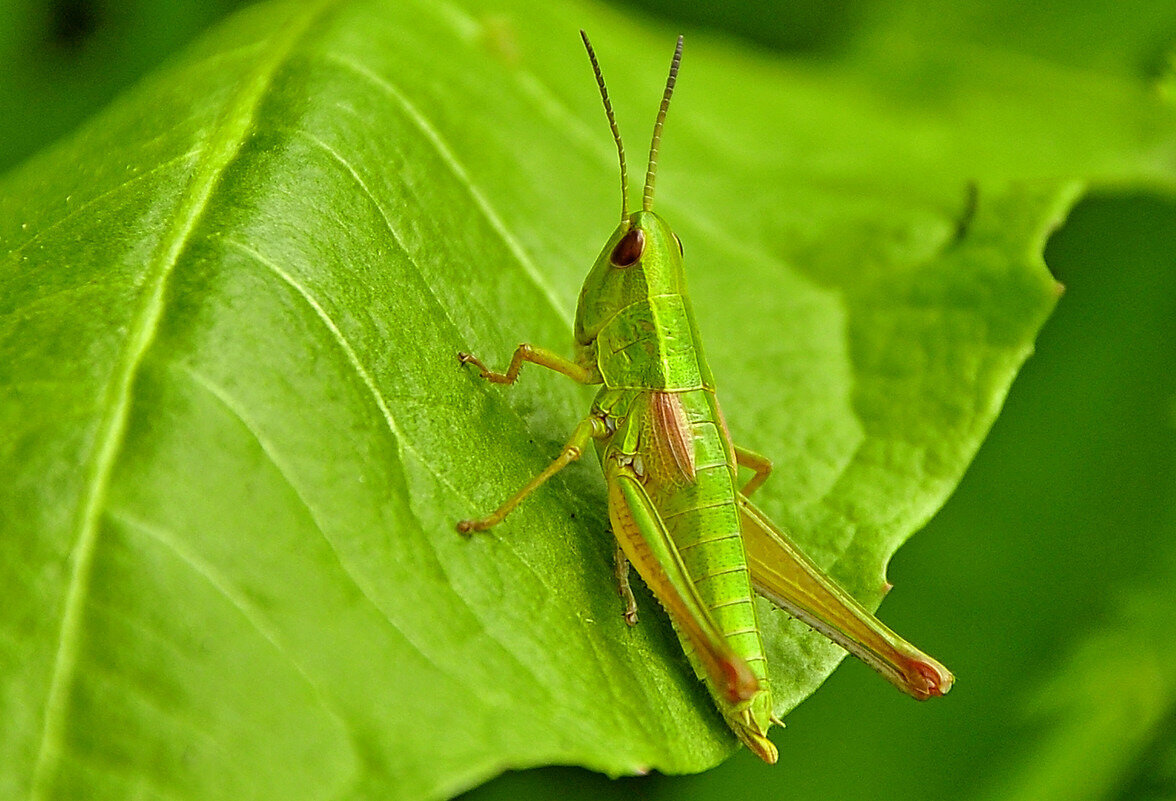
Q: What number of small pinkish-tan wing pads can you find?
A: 1